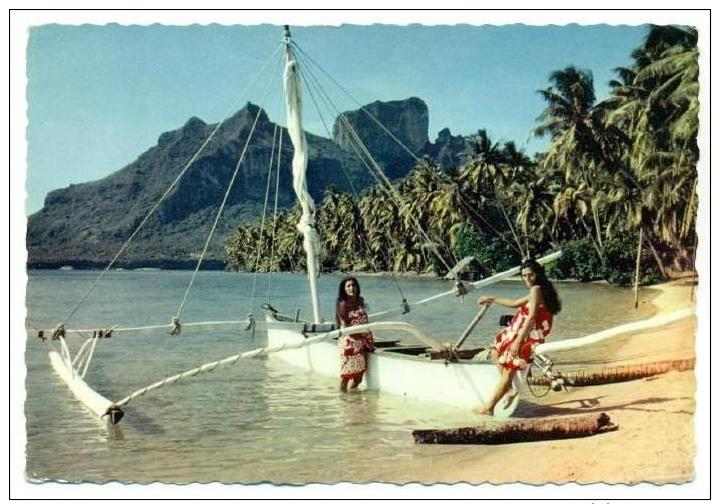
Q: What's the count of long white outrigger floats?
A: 1